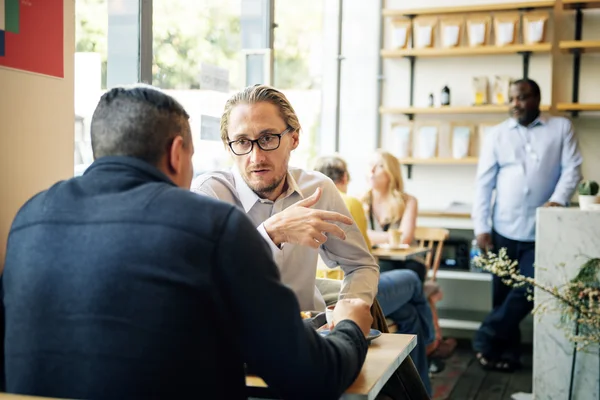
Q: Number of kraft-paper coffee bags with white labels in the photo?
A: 10